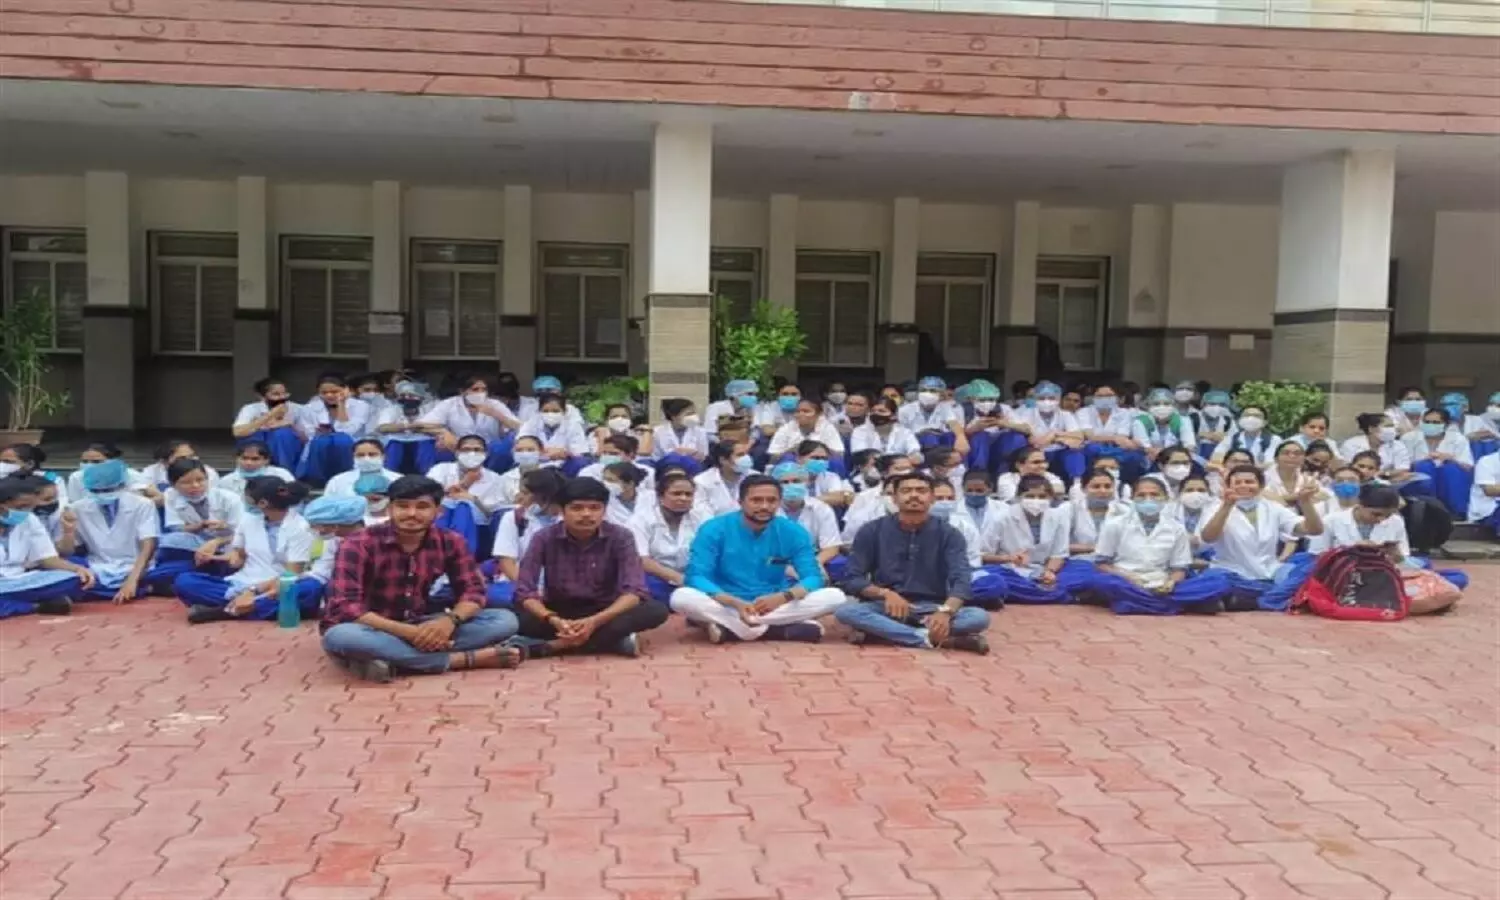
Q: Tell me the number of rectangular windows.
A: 9